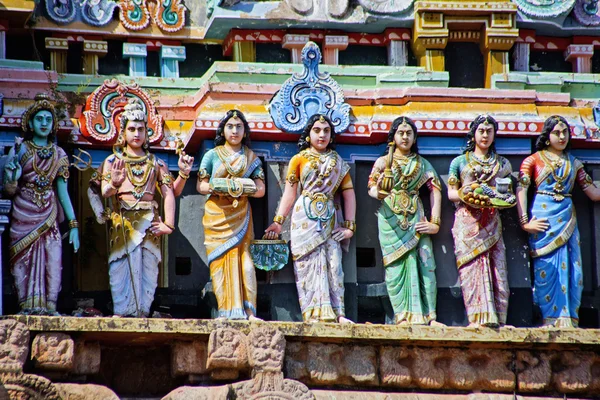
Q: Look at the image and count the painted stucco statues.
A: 7